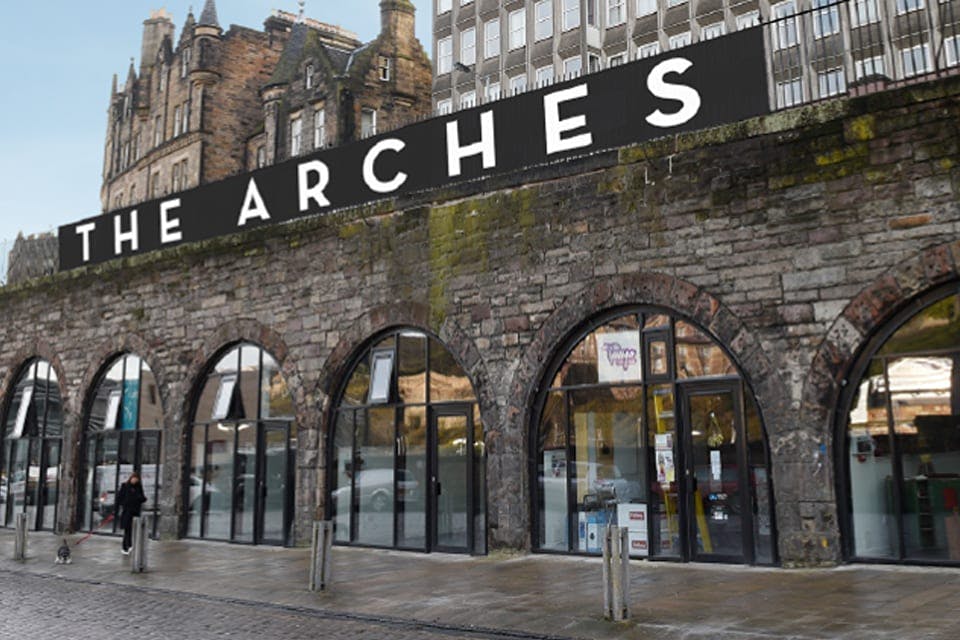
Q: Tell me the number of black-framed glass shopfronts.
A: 6